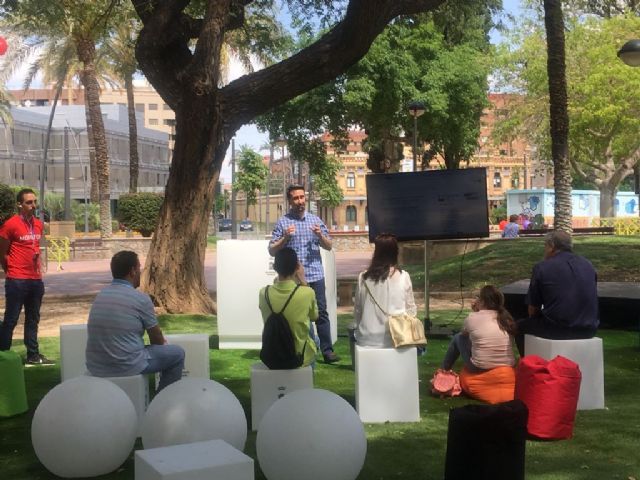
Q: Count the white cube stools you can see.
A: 7